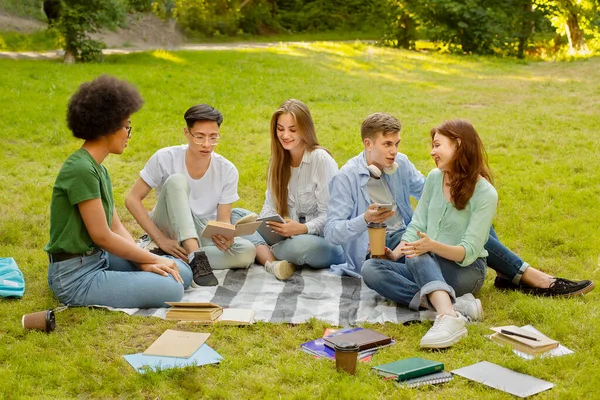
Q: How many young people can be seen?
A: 5